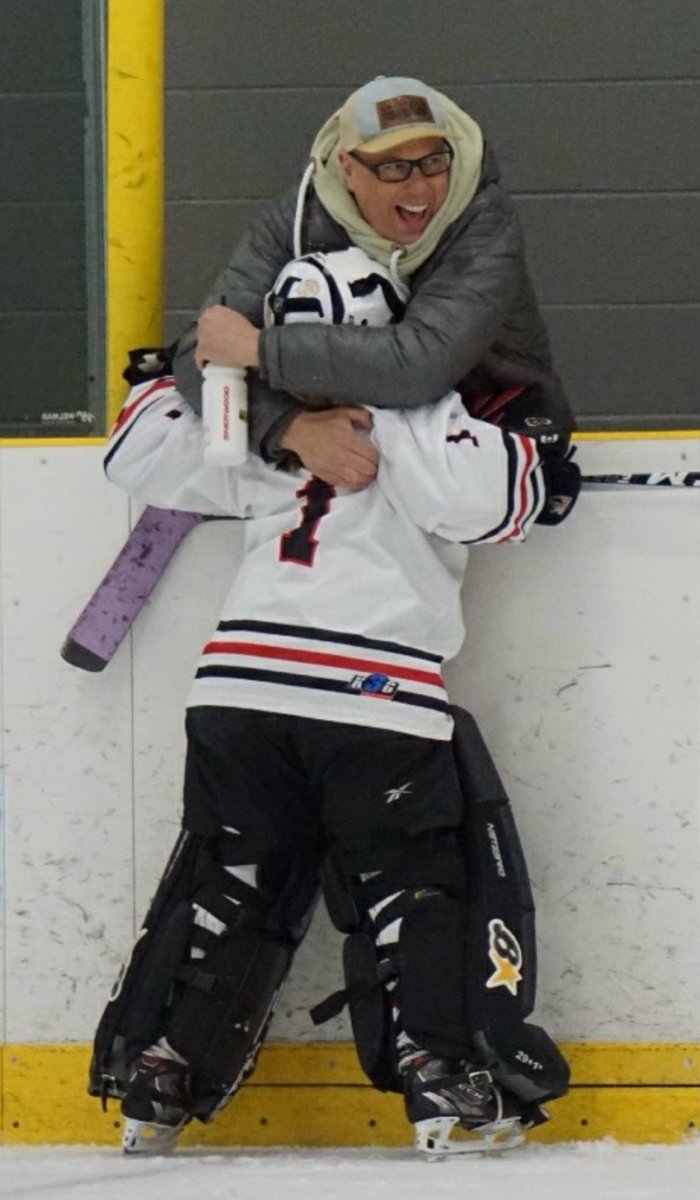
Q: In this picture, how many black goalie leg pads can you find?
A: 2